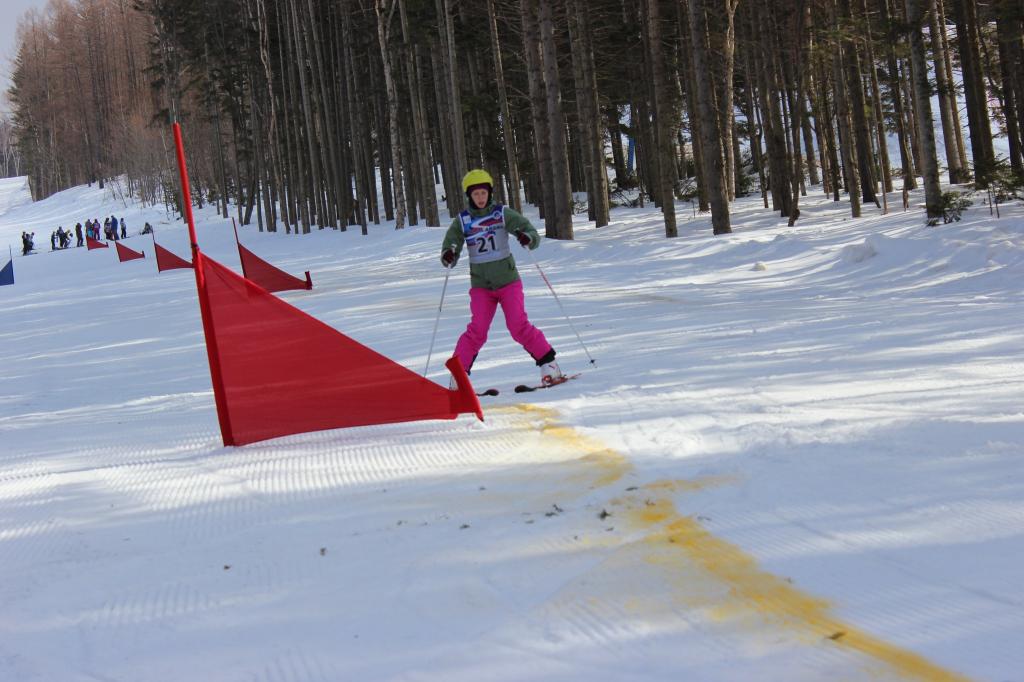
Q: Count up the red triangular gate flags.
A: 5